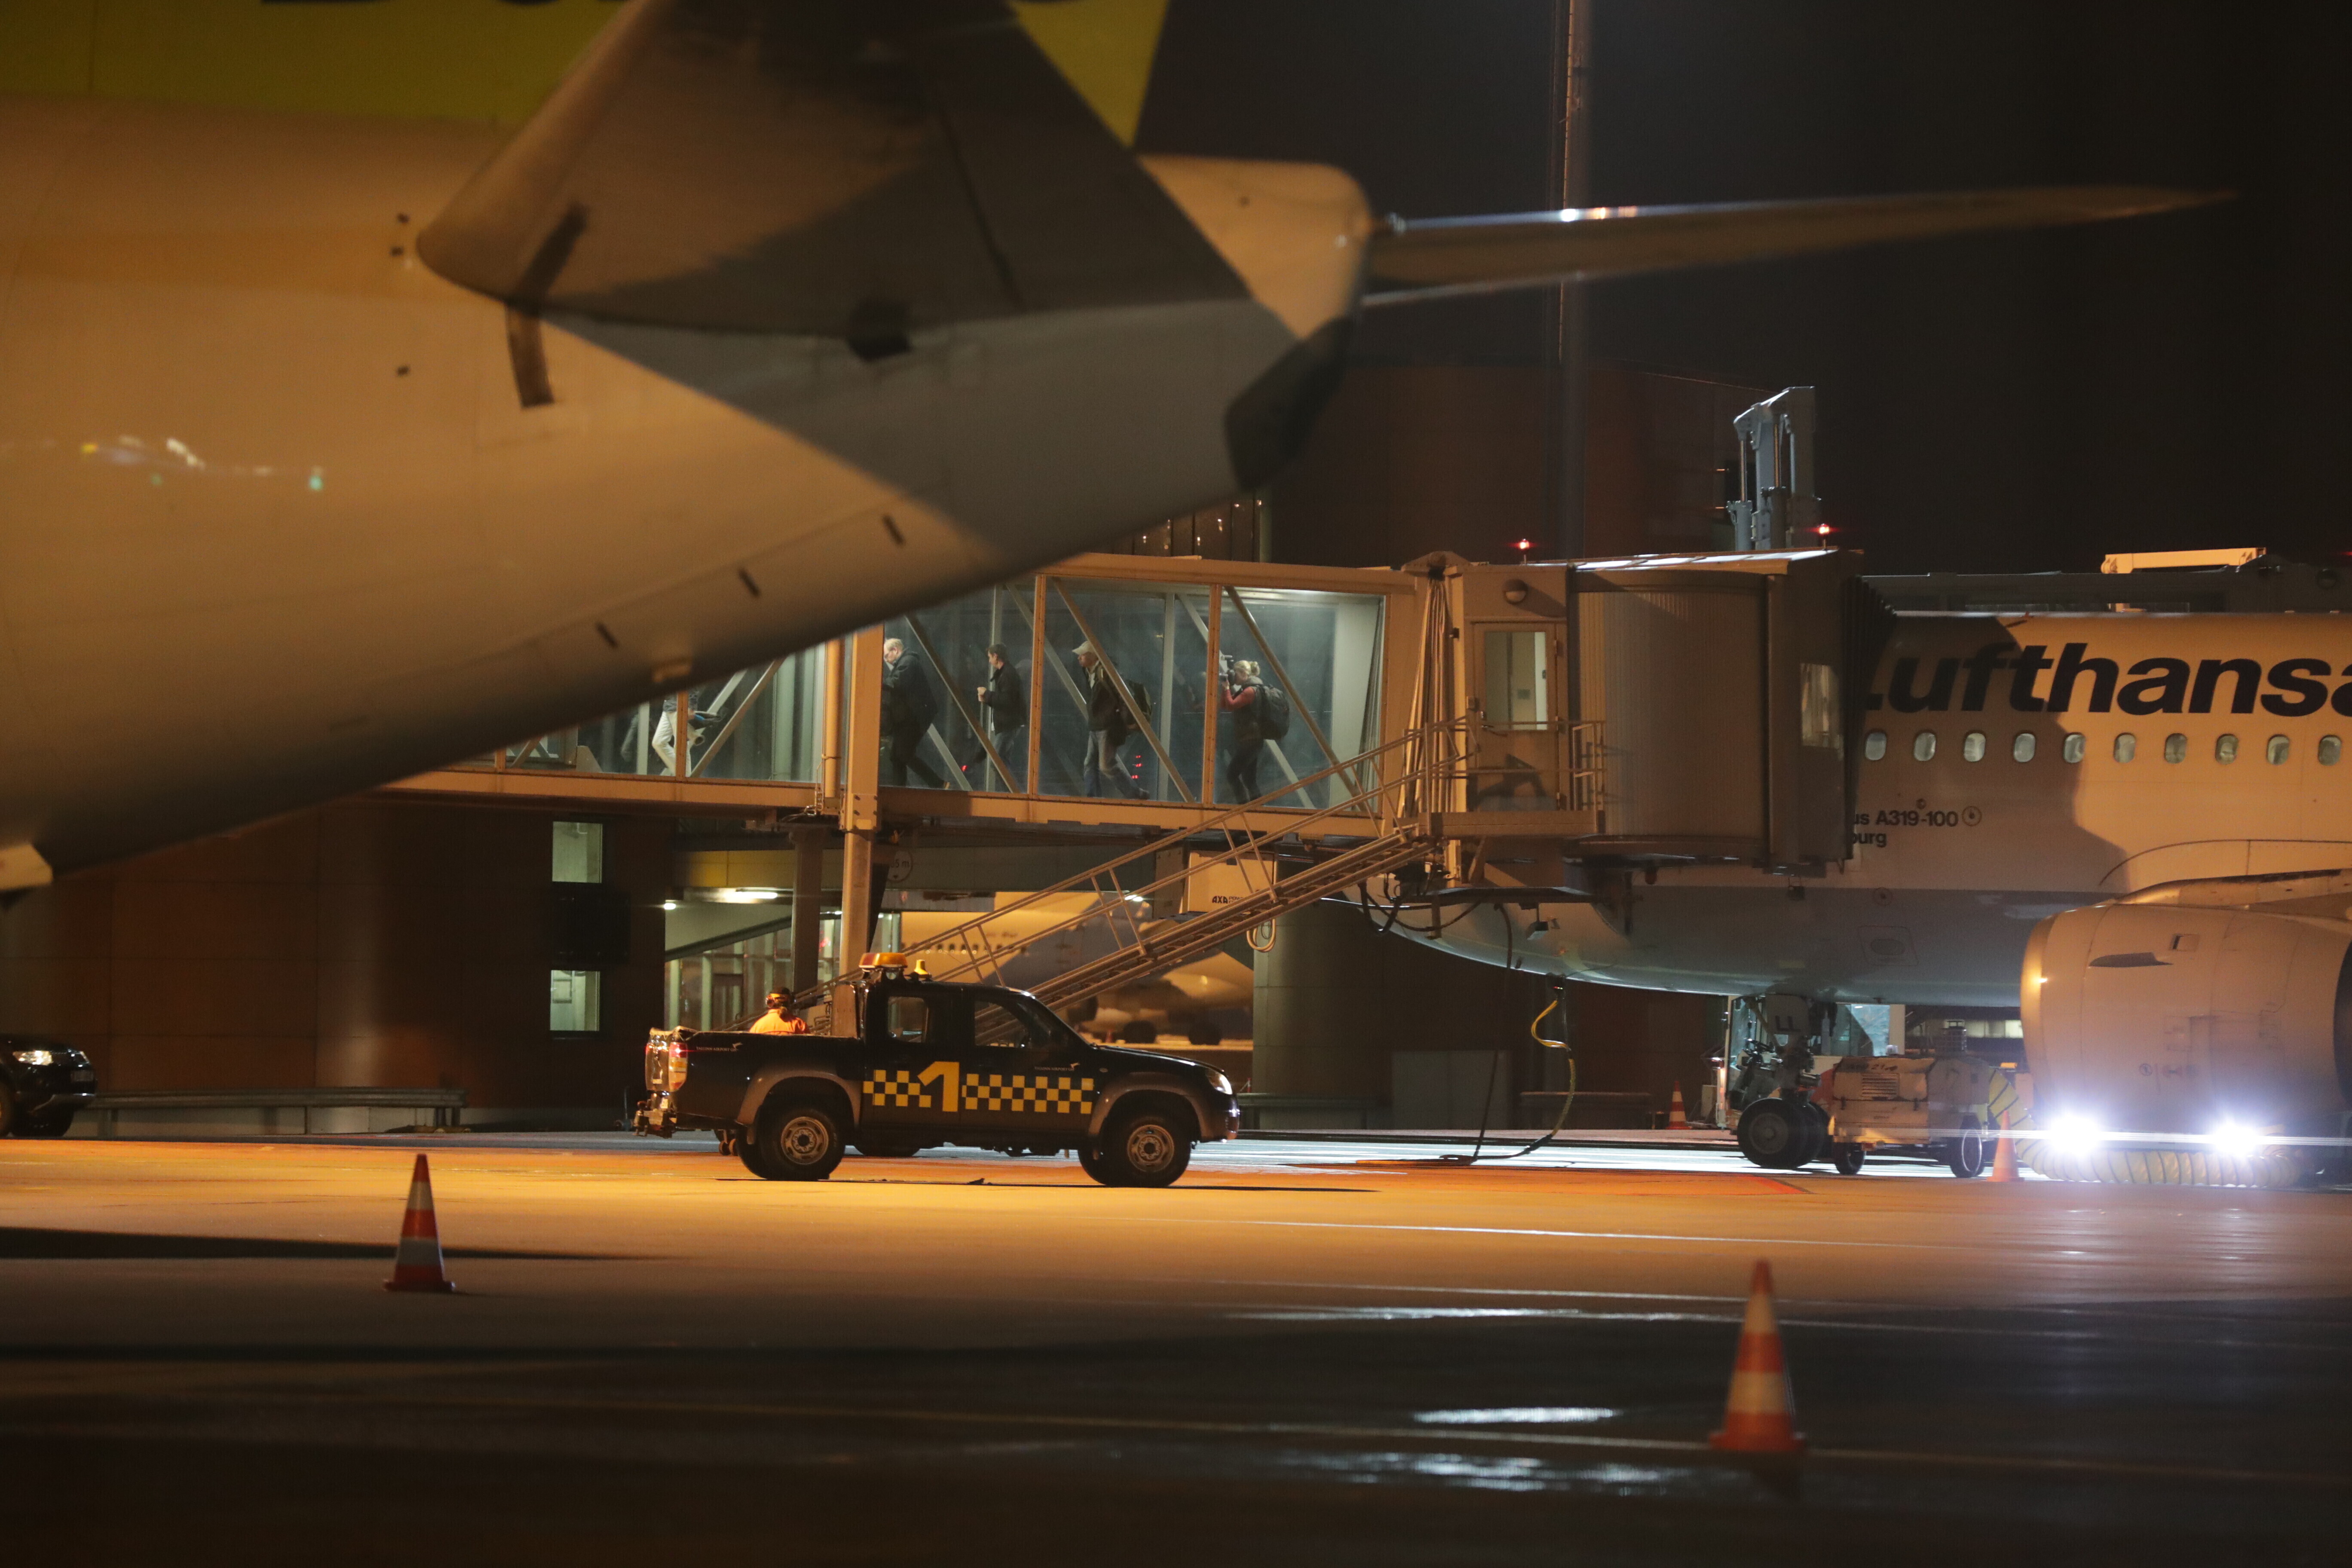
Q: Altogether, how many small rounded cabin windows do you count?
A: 10